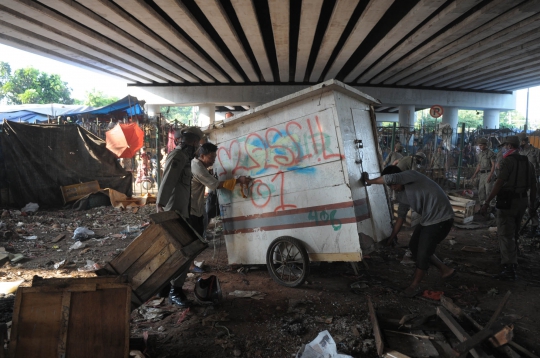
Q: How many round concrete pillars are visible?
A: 5